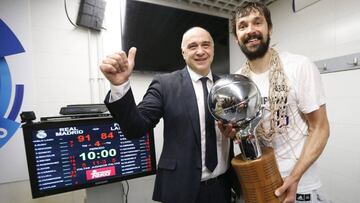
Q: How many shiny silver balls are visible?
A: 1